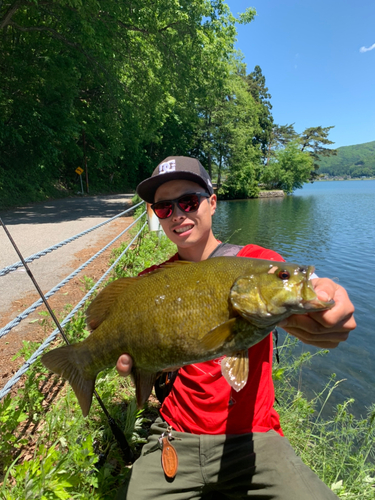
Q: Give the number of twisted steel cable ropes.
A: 3